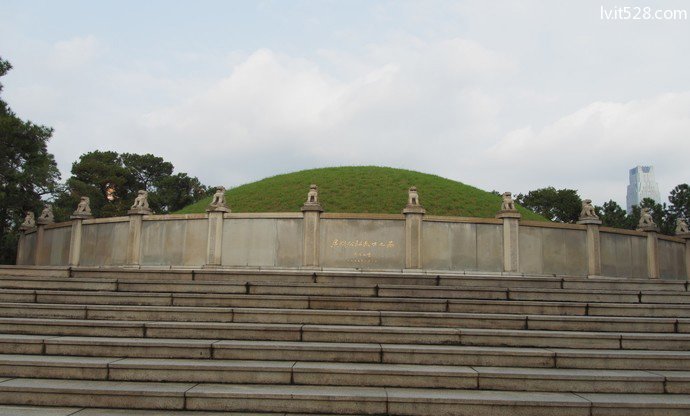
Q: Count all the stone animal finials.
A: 11